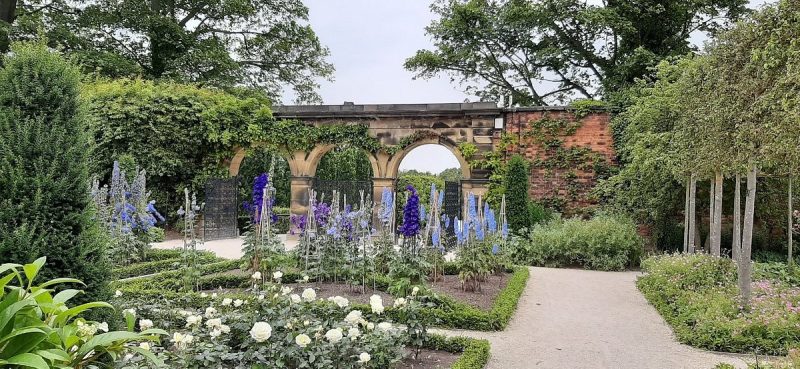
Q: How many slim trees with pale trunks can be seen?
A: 7